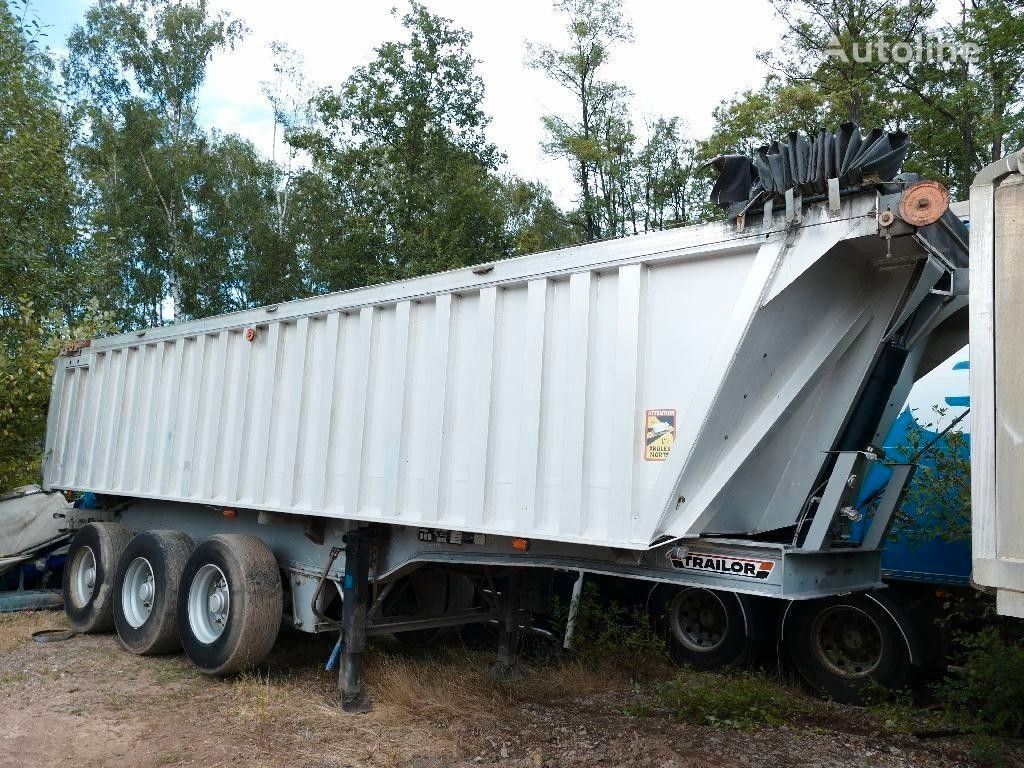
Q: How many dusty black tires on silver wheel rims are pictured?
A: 3